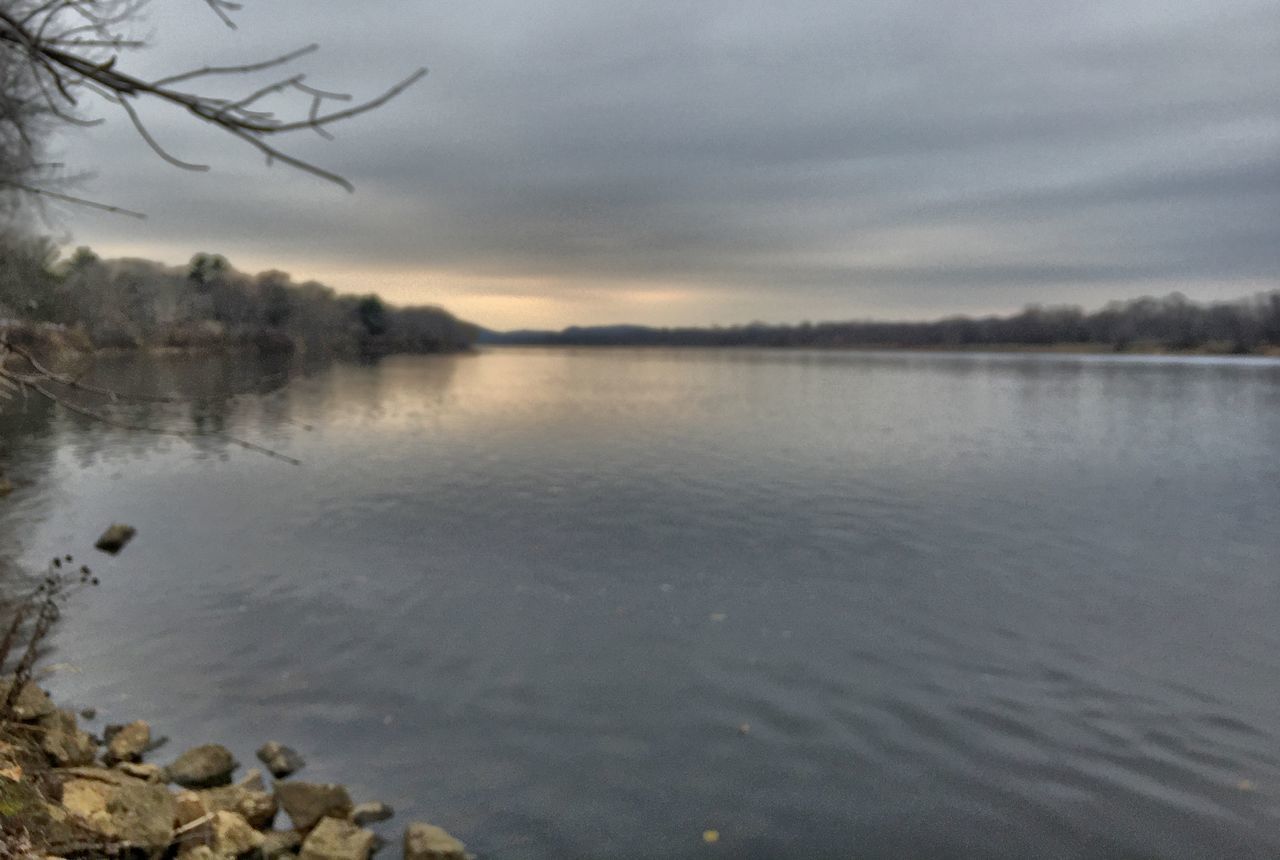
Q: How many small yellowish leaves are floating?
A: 4